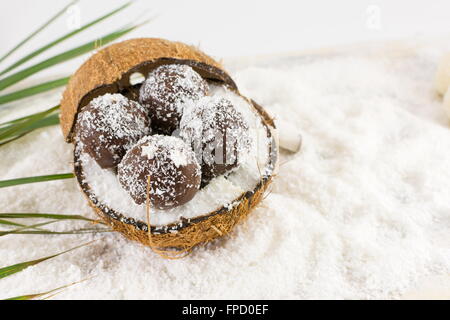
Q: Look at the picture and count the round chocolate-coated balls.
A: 4